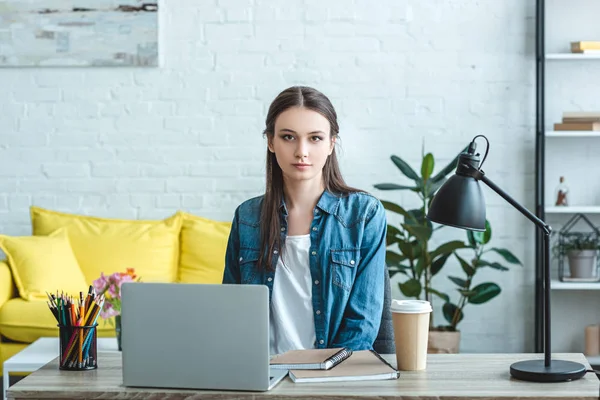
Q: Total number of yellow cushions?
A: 3